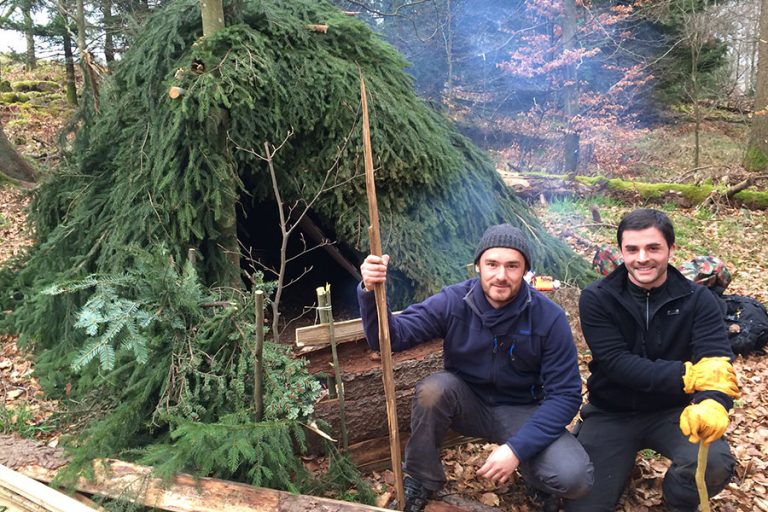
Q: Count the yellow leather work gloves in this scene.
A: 2